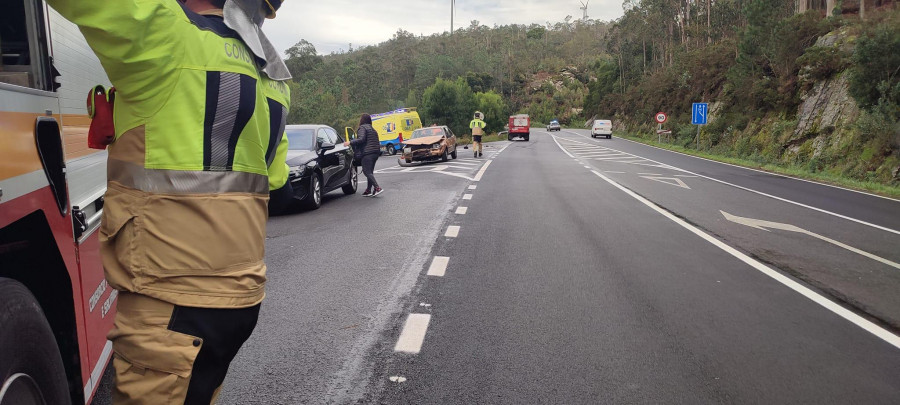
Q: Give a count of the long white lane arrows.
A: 1